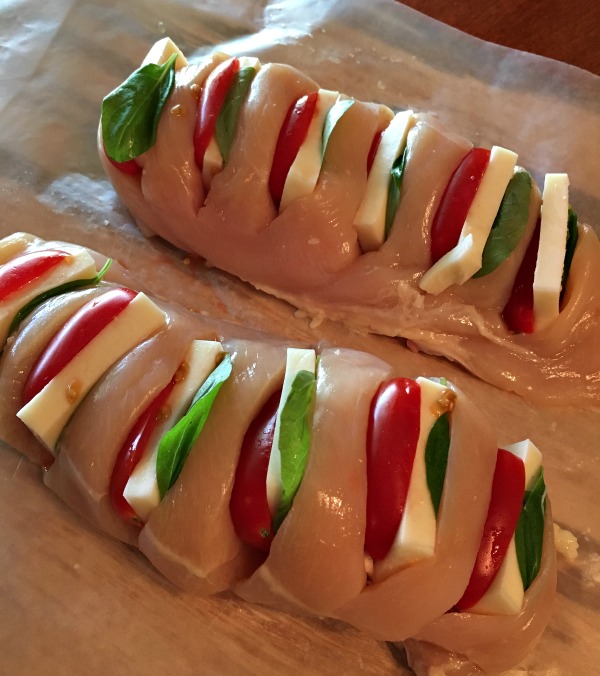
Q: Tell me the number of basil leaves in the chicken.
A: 11